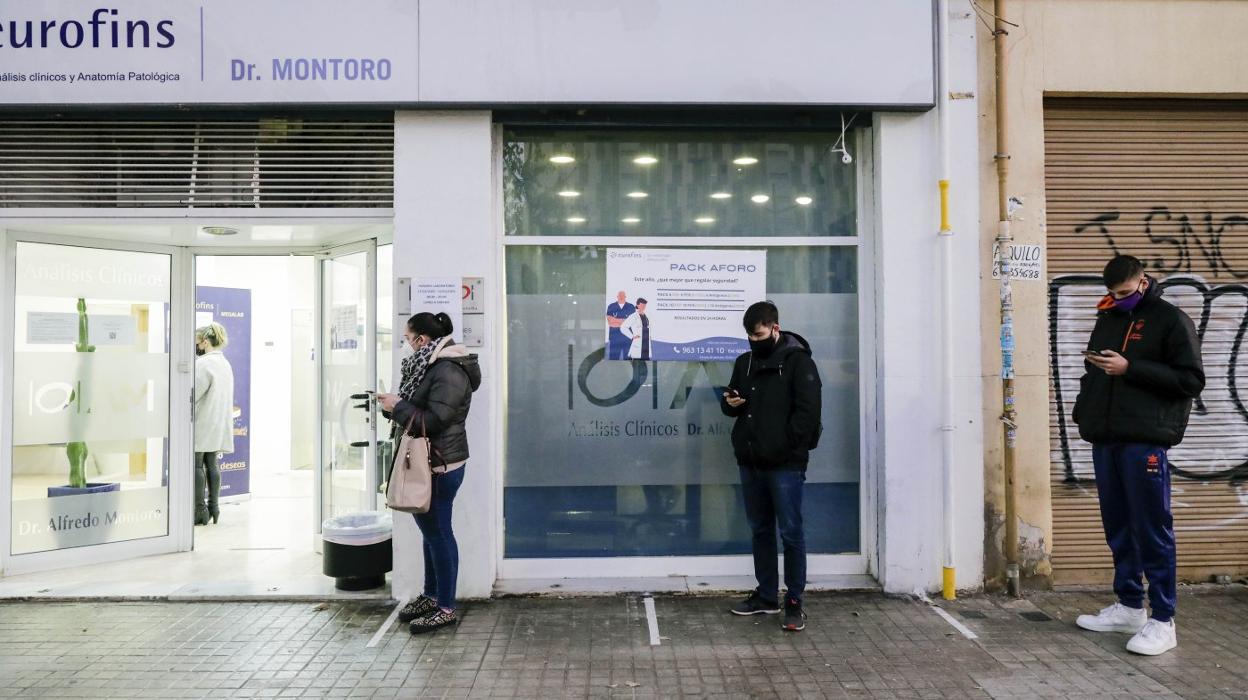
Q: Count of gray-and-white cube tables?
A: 0